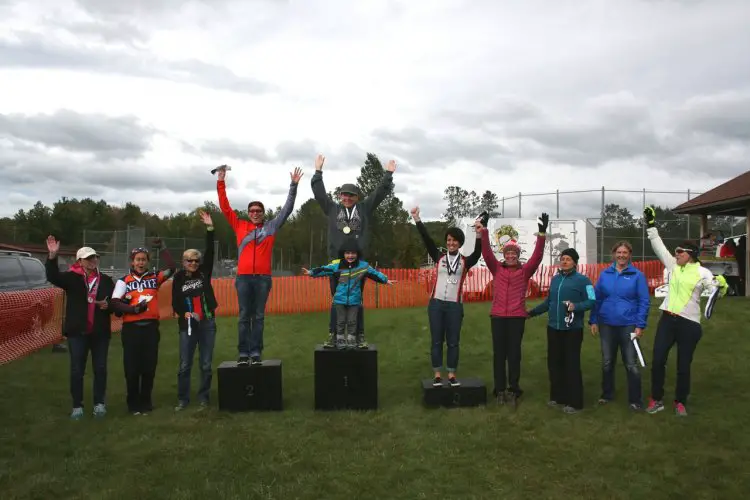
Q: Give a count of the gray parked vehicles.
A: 1